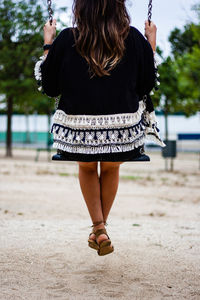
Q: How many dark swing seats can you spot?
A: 1